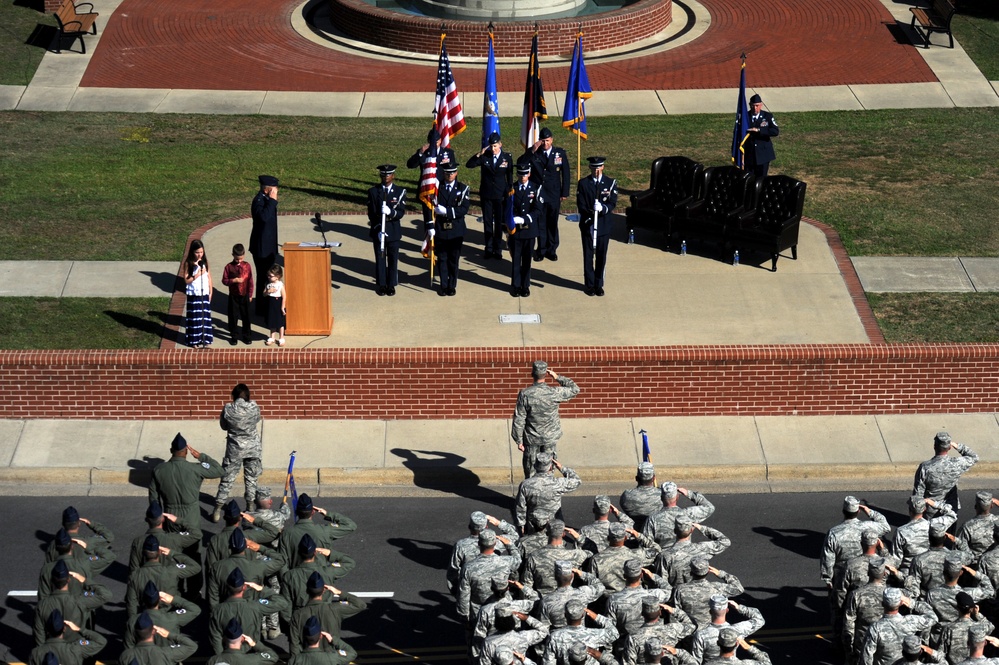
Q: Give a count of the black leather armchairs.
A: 3